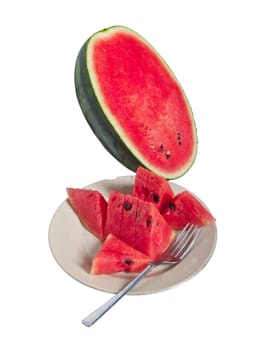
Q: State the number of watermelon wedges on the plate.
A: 5